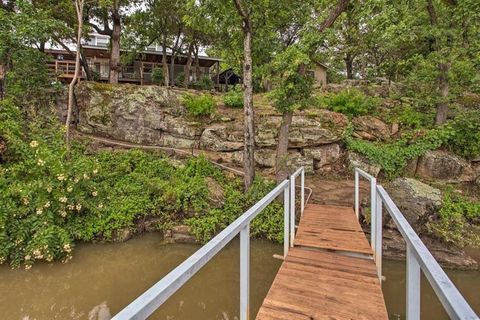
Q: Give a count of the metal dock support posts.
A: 8